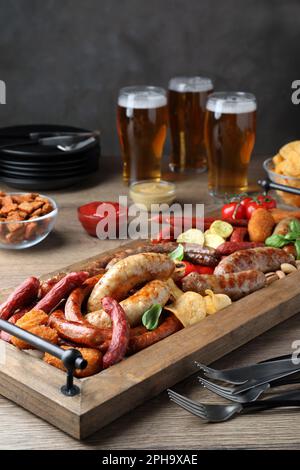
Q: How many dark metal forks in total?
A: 3